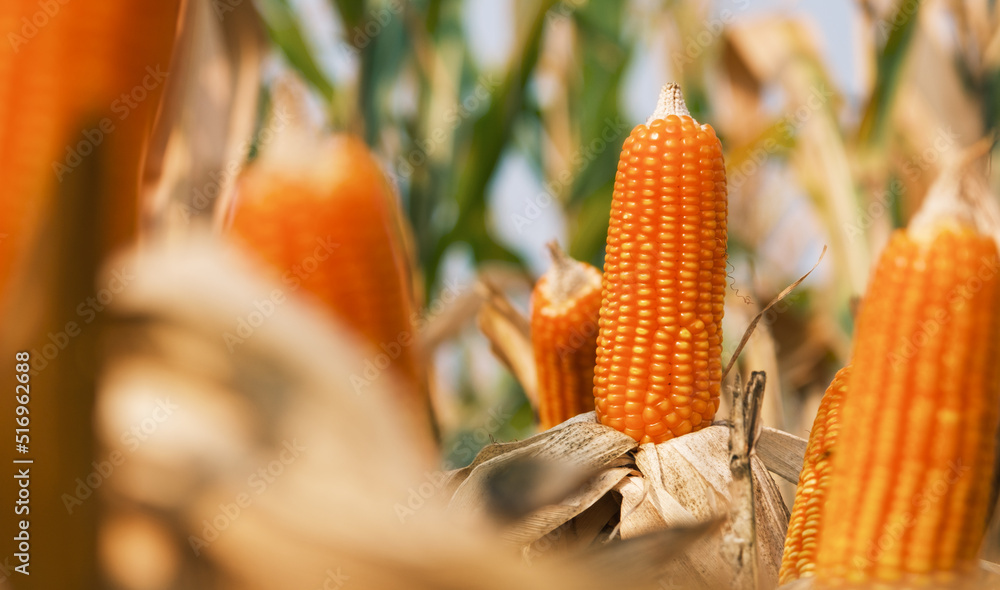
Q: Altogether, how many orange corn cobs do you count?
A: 6